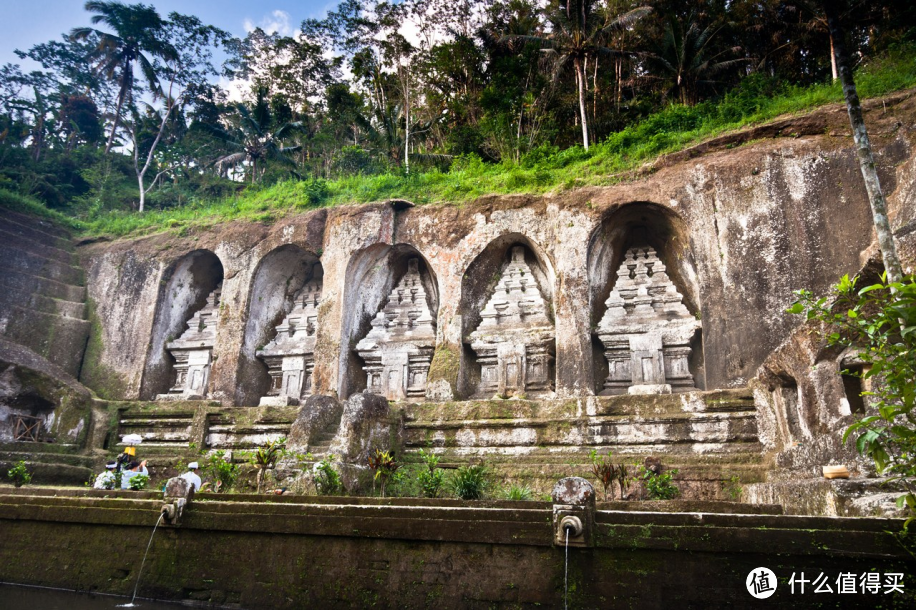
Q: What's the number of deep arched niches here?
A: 5